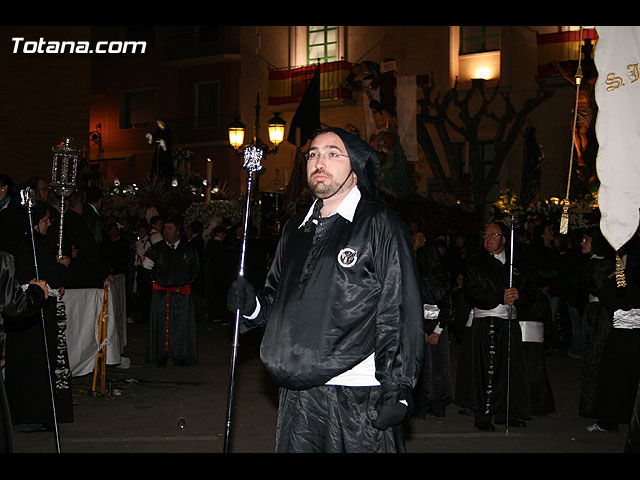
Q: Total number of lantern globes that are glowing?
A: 2